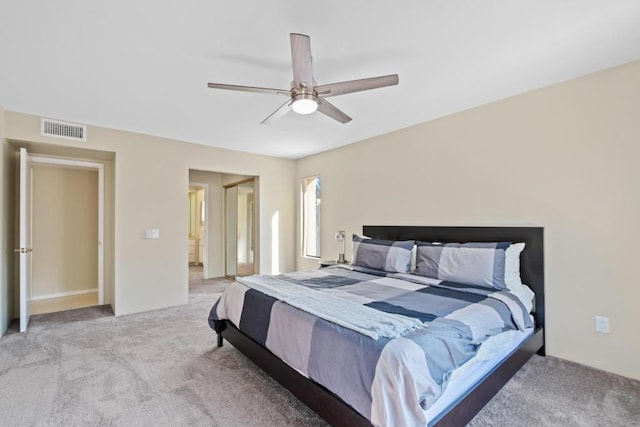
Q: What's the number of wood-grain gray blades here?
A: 5